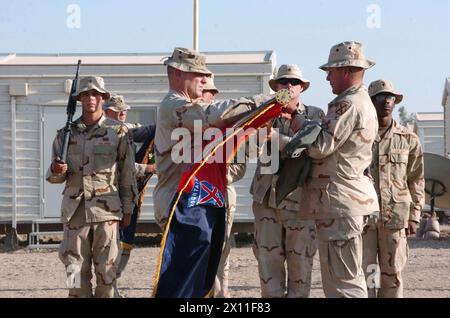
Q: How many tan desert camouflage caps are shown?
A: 7